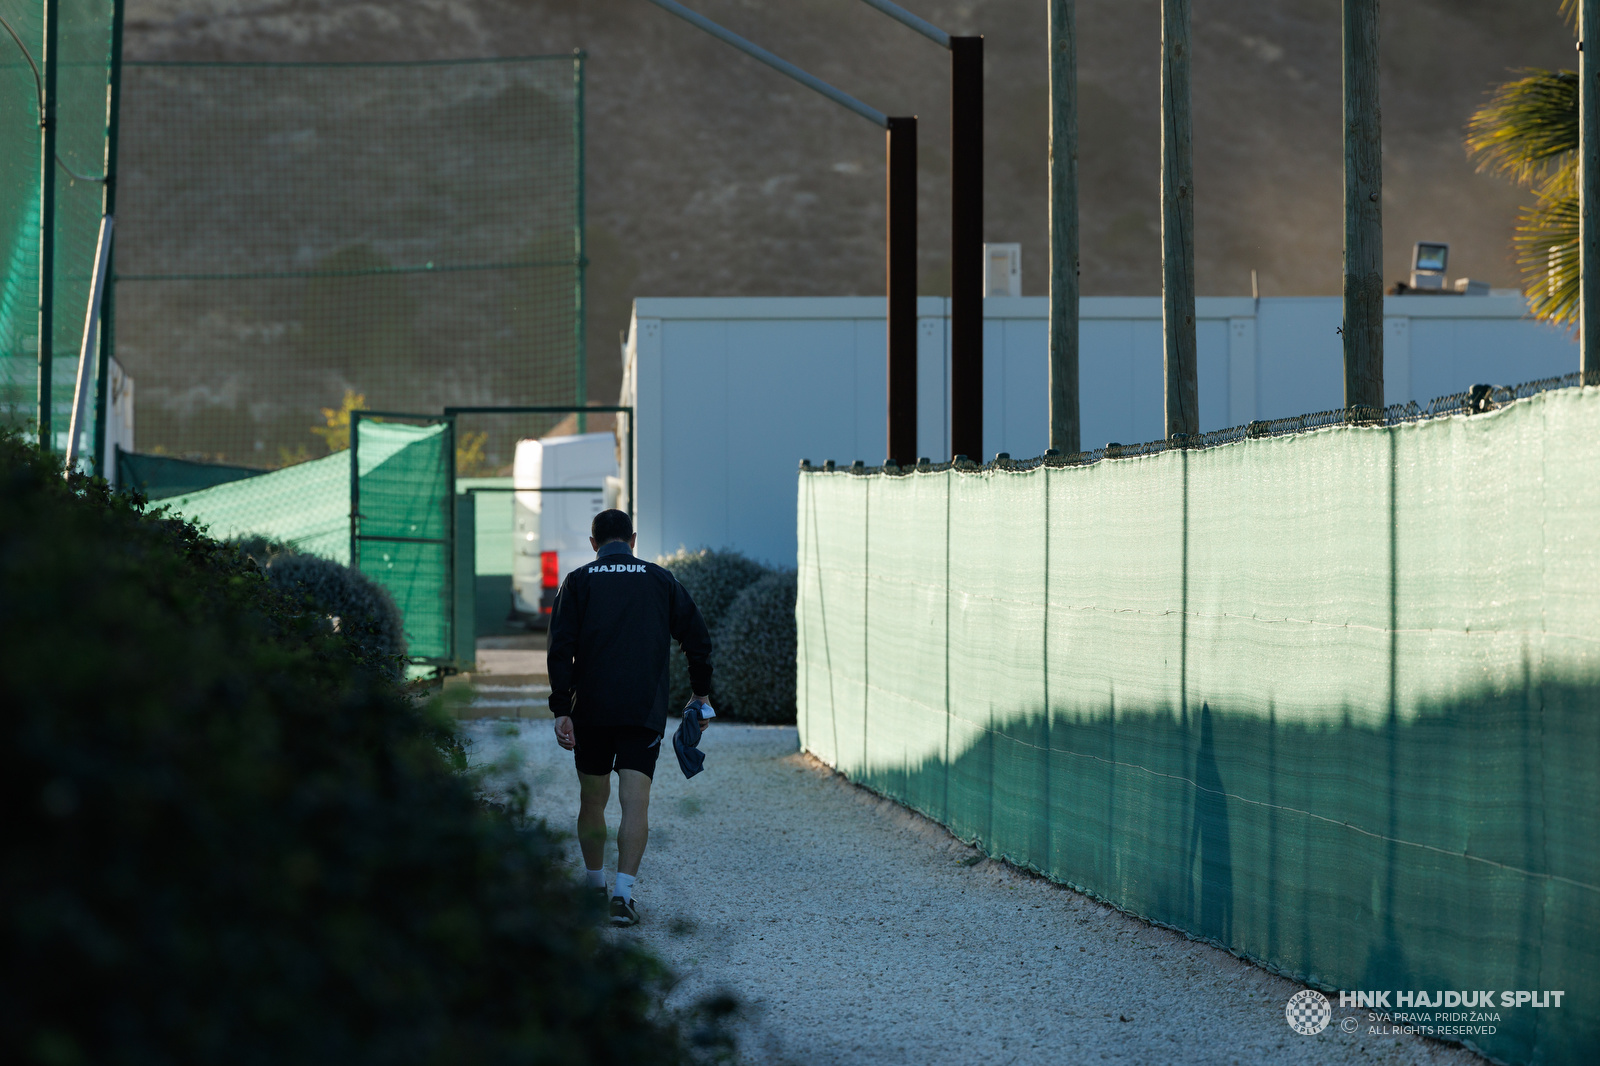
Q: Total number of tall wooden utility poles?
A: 4